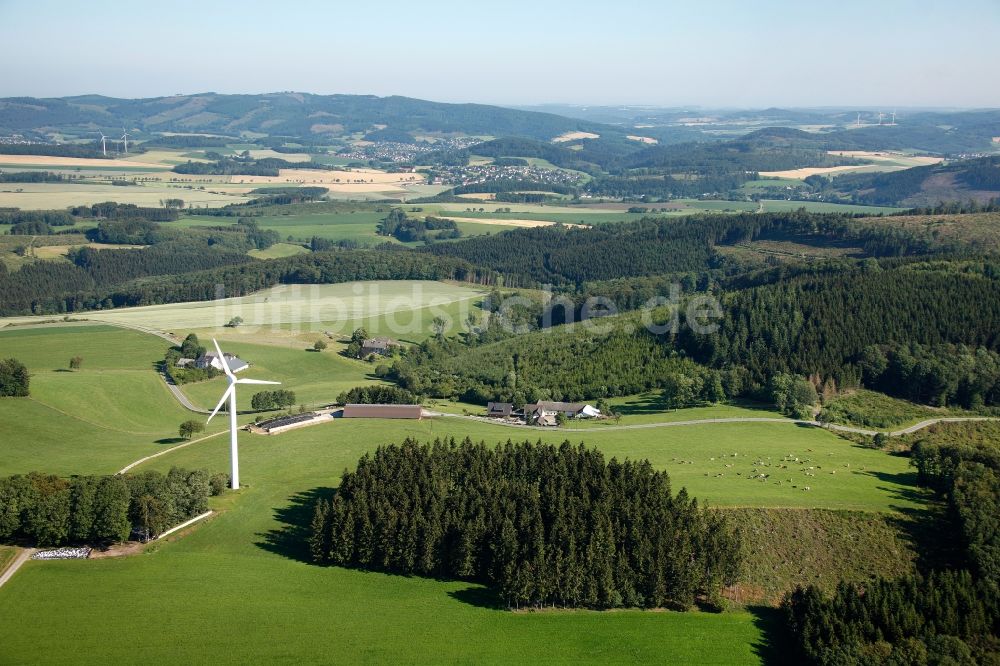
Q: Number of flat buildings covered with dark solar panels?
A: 1